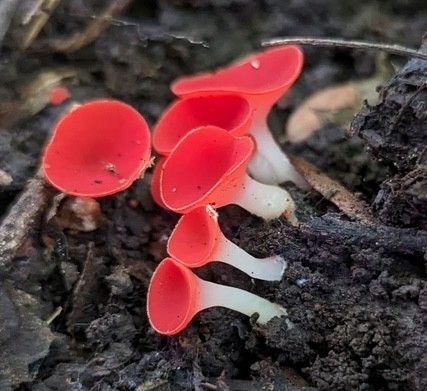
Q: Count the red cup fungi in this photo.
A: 6